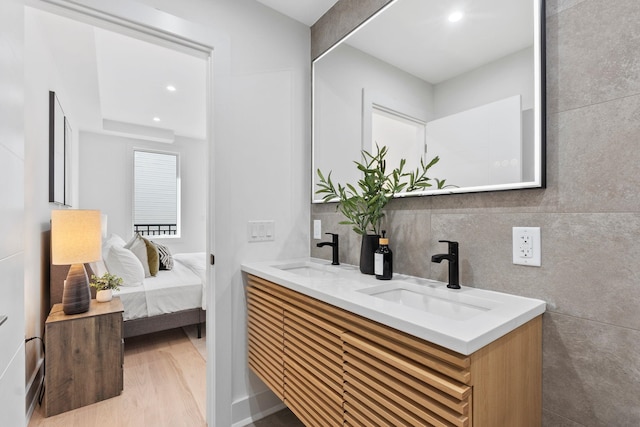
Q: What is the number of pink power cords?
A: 0